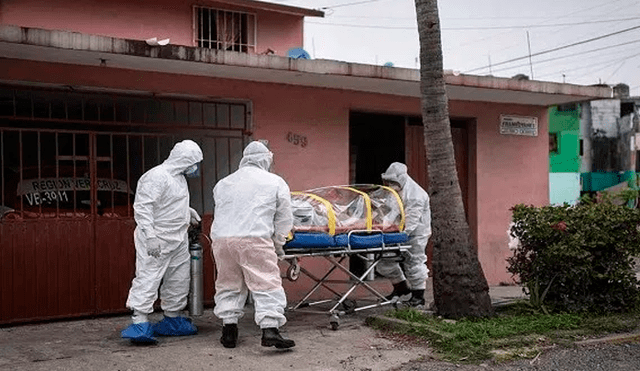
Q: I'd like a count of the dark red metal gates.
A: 1